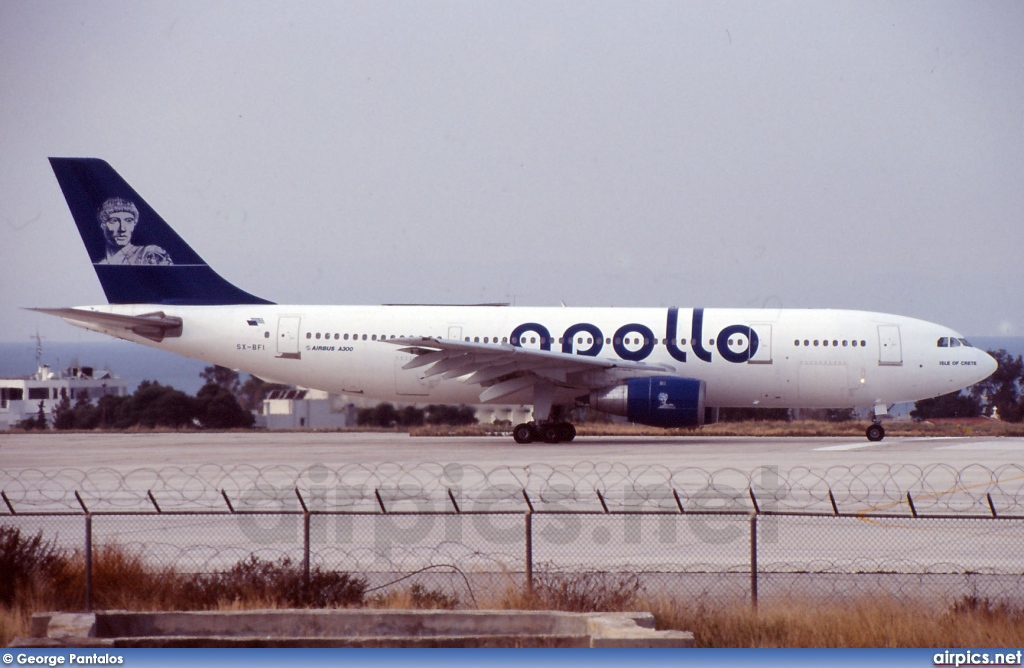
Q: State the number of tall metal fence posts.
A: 4